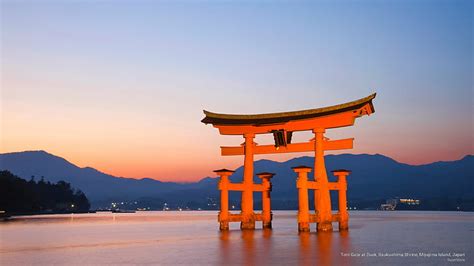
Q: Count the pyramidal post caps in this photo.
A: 4